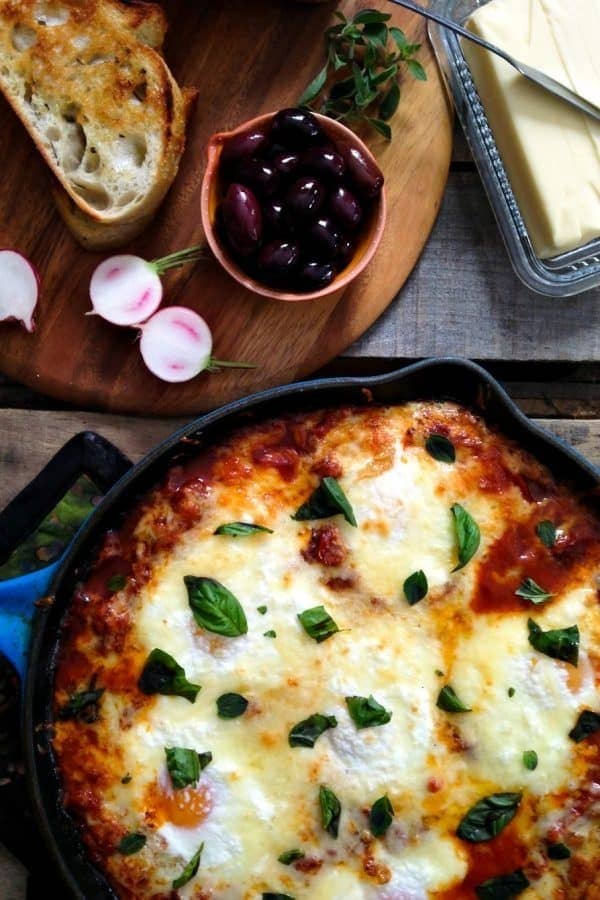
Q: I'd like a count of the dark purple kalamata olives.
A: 14